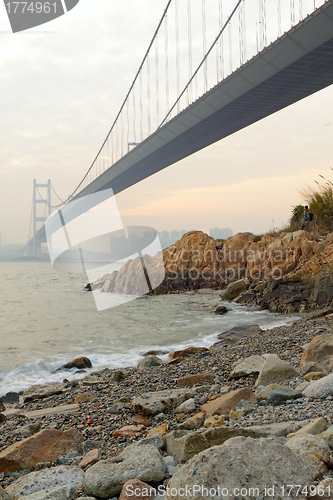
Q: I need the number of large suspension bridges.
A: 1